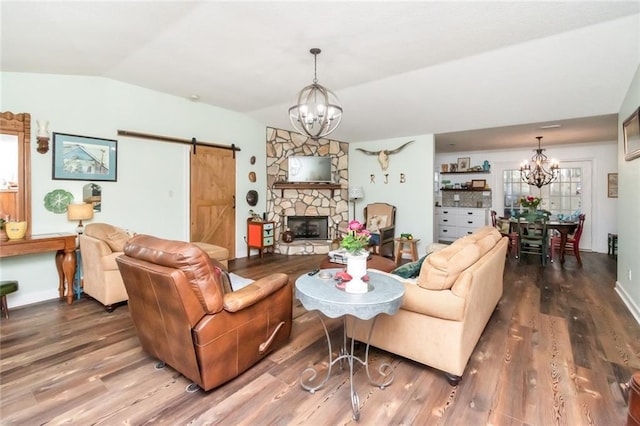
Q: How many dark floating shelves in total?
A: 2